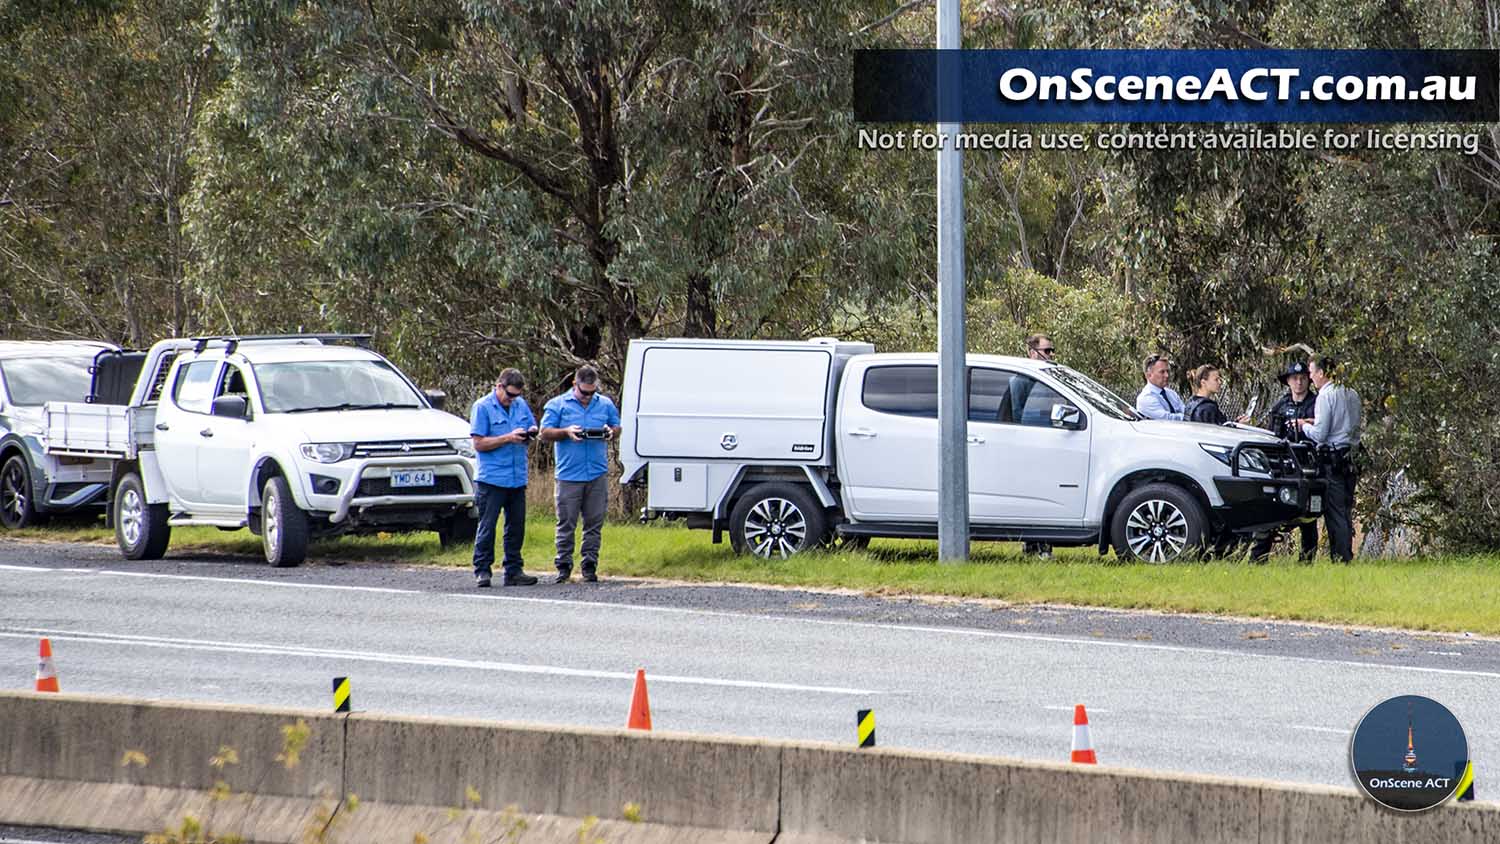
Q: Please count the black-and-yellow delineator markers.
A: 3